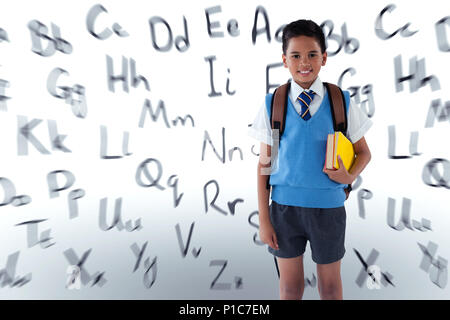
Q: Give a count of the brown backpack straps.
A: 2